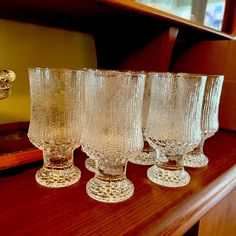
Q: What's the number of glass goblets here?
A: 6